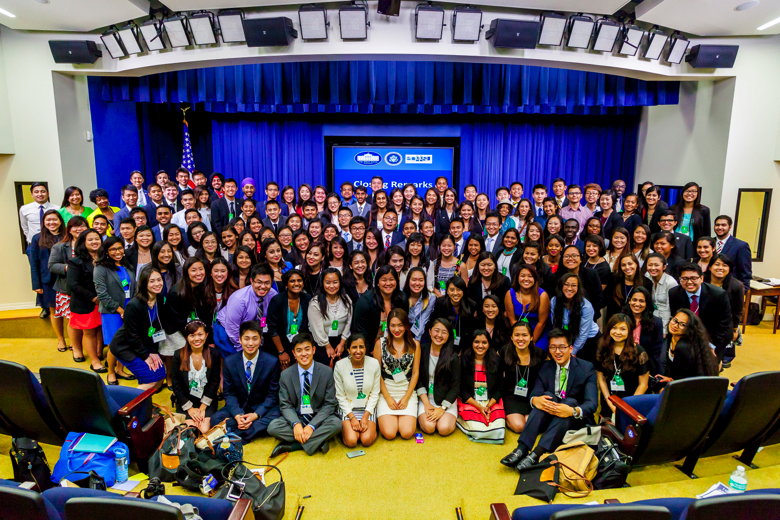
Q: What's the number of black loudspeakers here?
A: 4